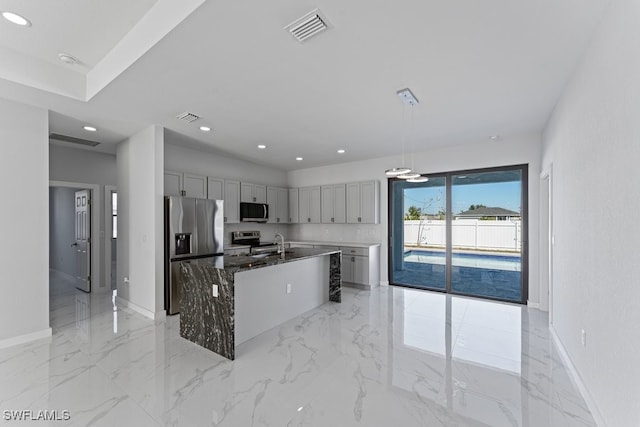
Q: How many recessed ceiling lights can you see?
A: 6